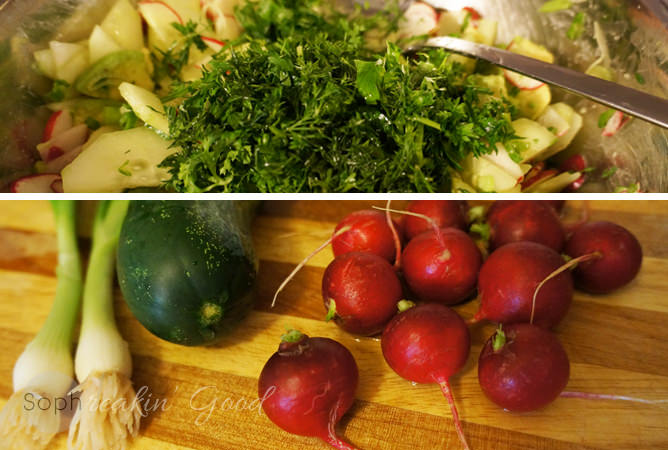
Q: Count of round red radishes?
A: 10